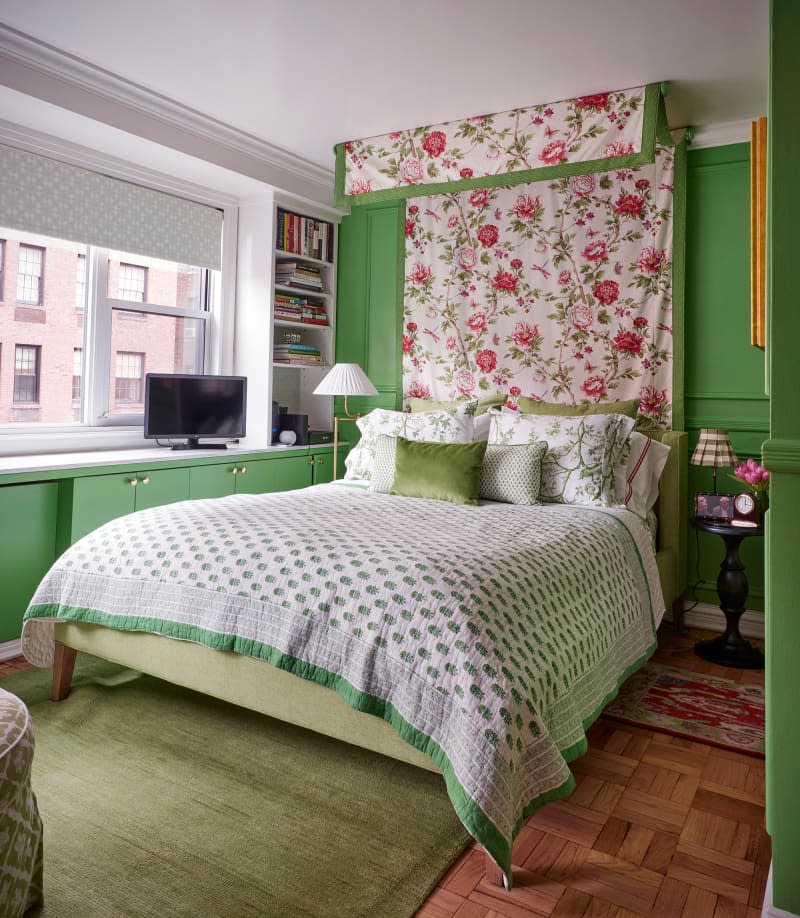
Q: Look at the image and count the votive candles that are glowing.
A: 0